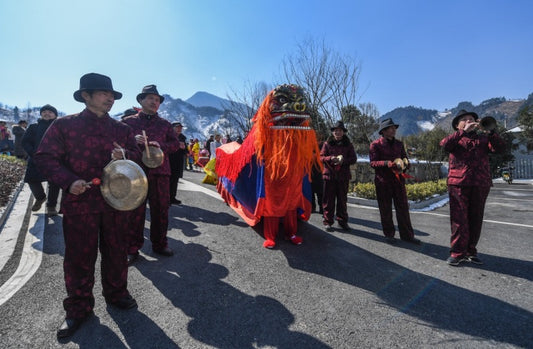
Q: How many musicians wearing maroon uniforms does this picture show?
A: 5